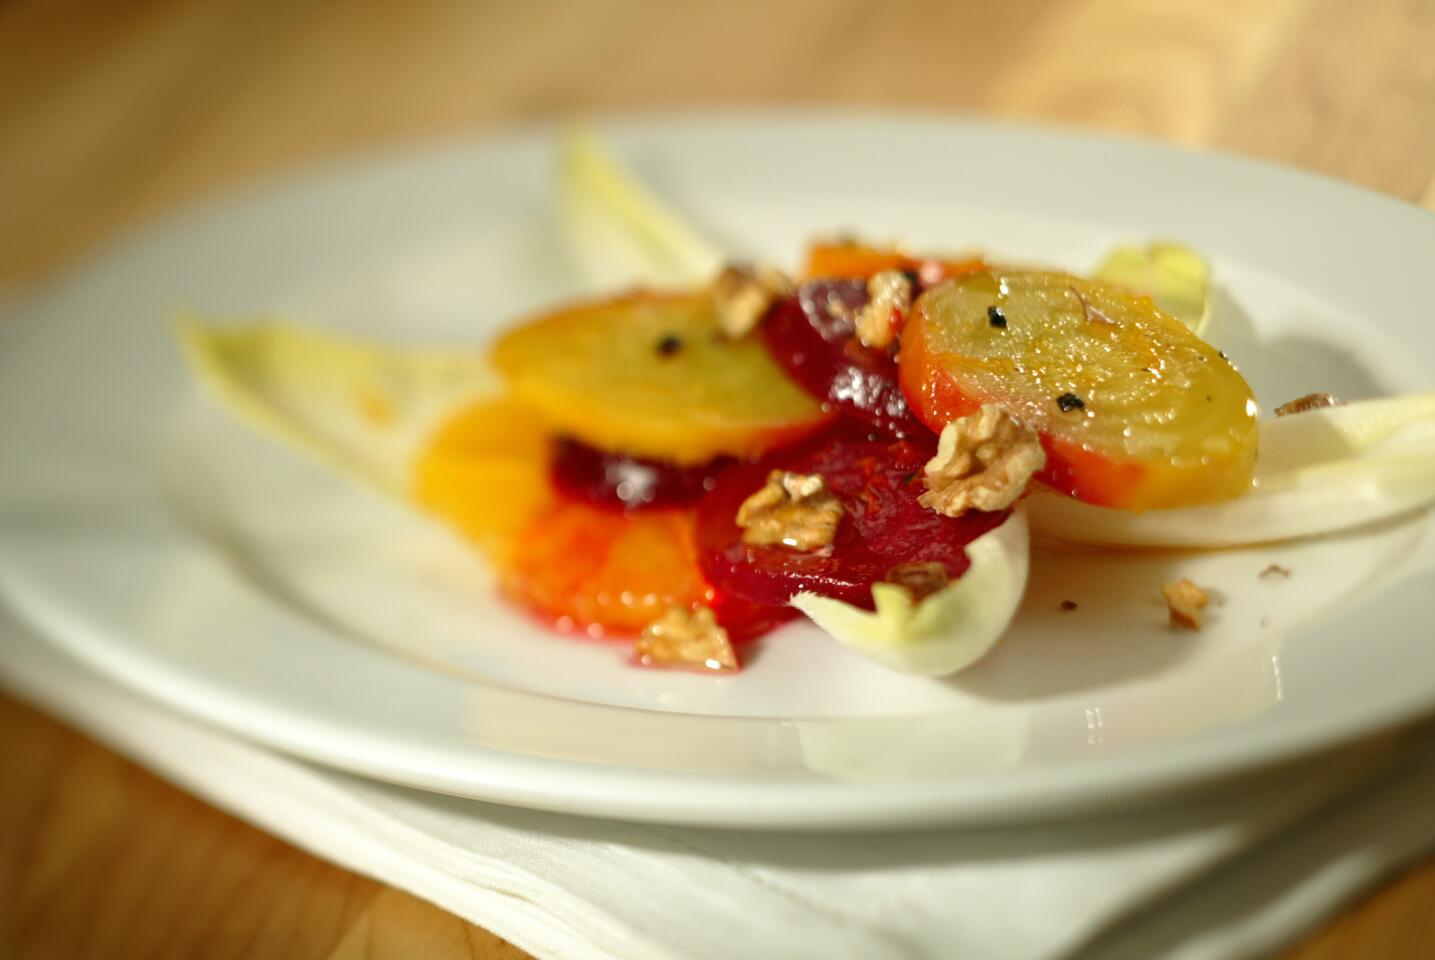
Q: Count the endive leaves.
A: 5